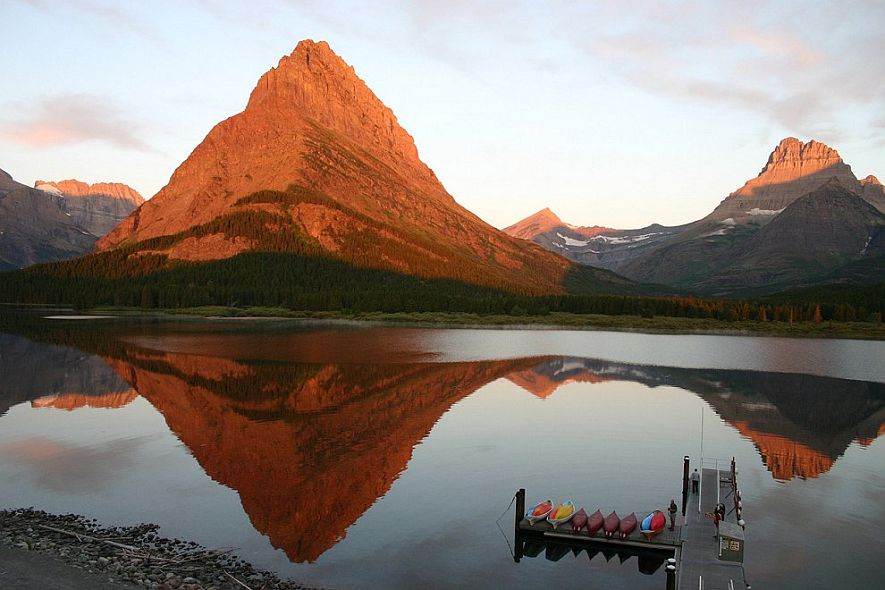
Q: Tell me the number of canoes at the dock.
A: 7